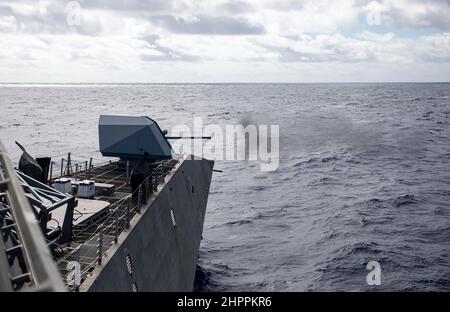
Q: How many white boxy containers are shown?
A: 2